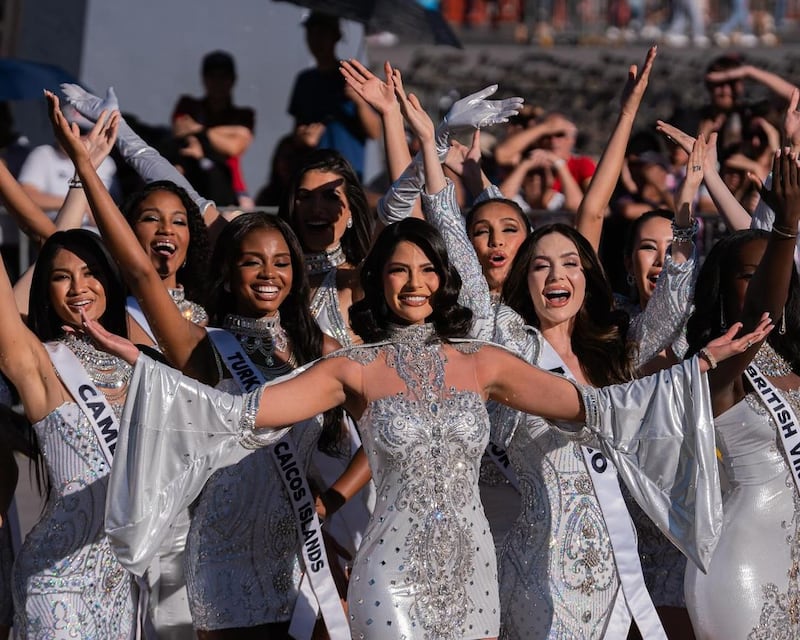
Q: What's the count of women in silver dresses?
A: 9